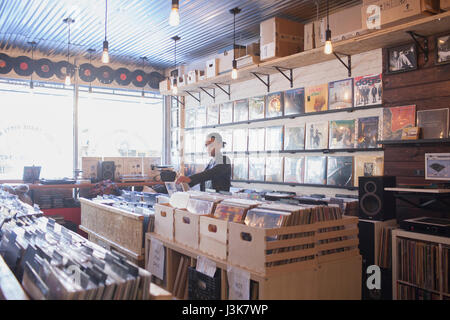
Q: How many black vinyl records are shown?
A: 9